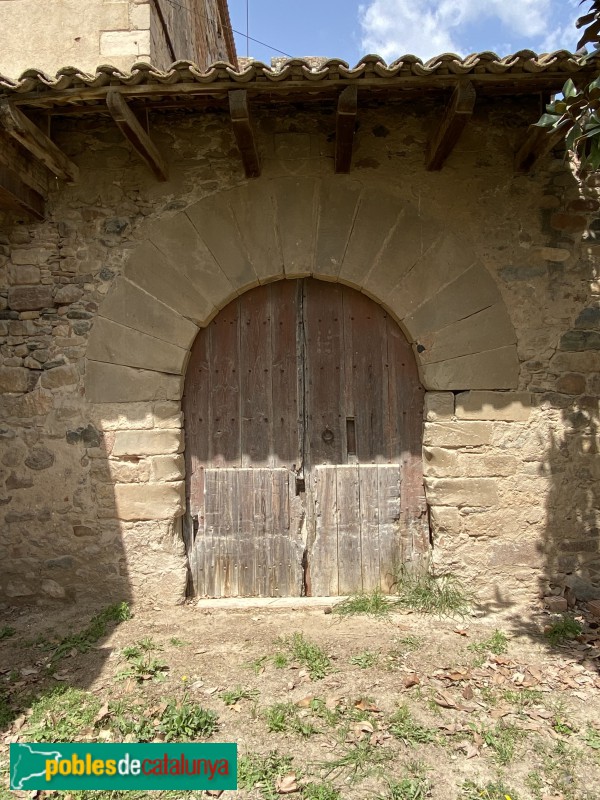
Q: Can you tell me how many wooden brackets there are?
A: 6